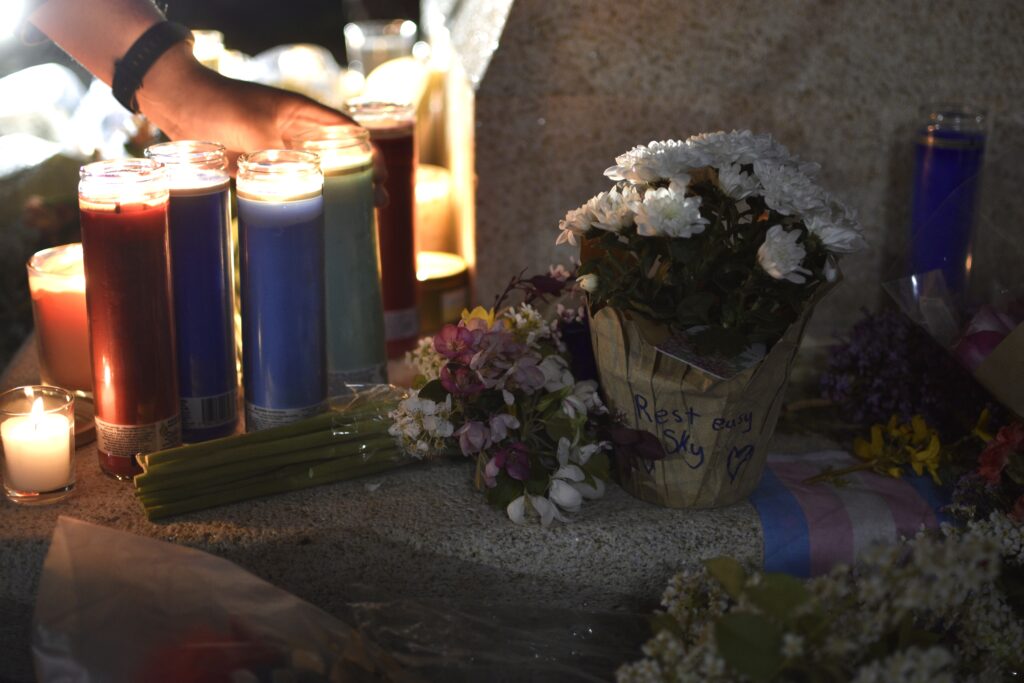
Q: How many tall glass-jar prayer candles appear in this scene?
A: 6